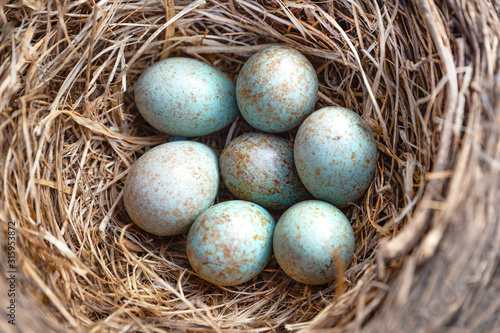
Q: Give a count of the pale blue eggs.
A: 7